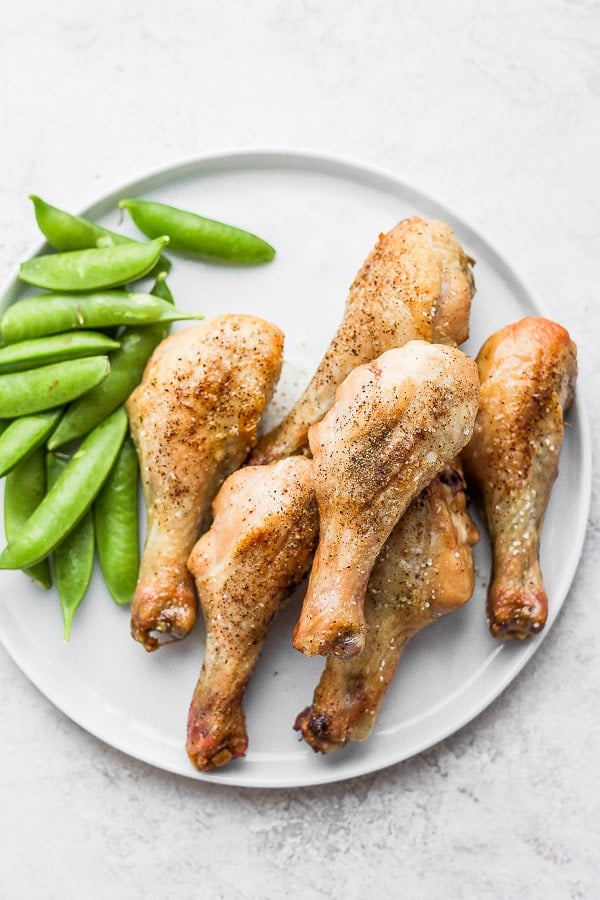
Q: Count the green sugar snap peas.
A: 12